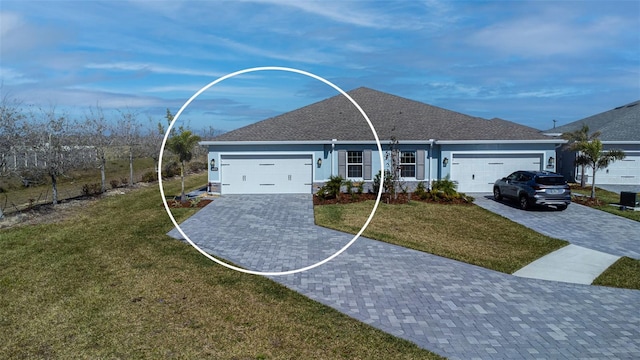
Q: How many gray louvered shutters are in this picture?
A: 4